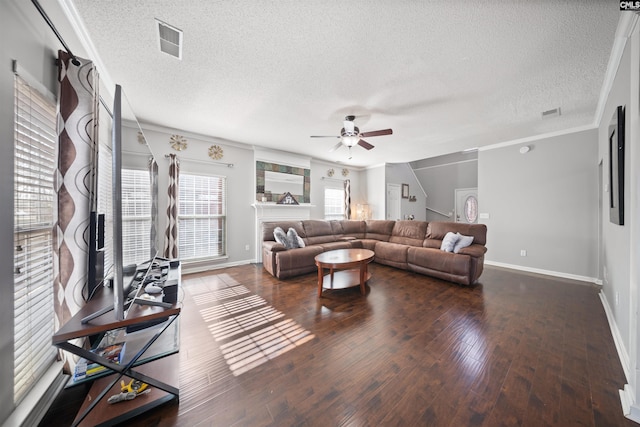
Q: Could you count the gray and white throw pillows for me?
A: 4